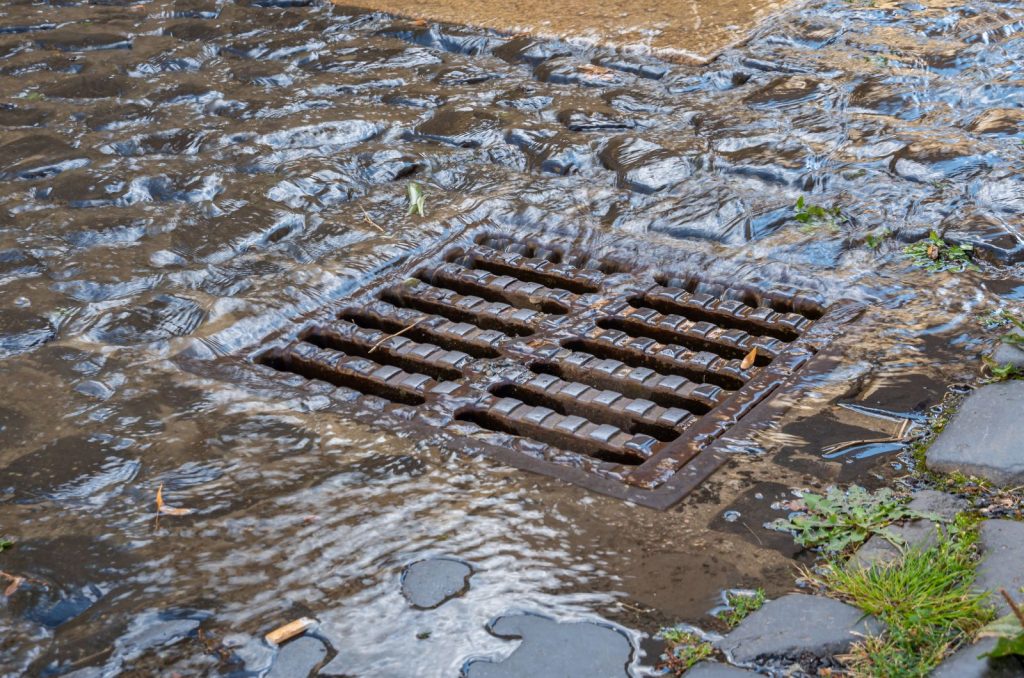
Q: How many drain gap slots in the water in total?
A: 14